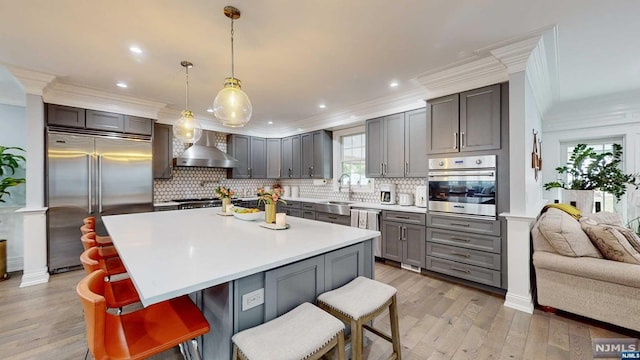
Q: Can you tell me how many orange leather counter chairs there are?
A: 5